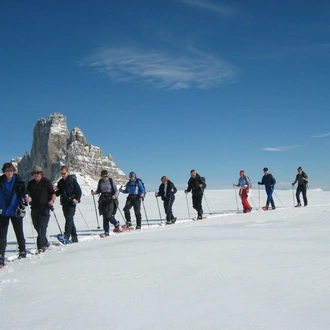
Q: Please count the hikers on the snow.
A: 10